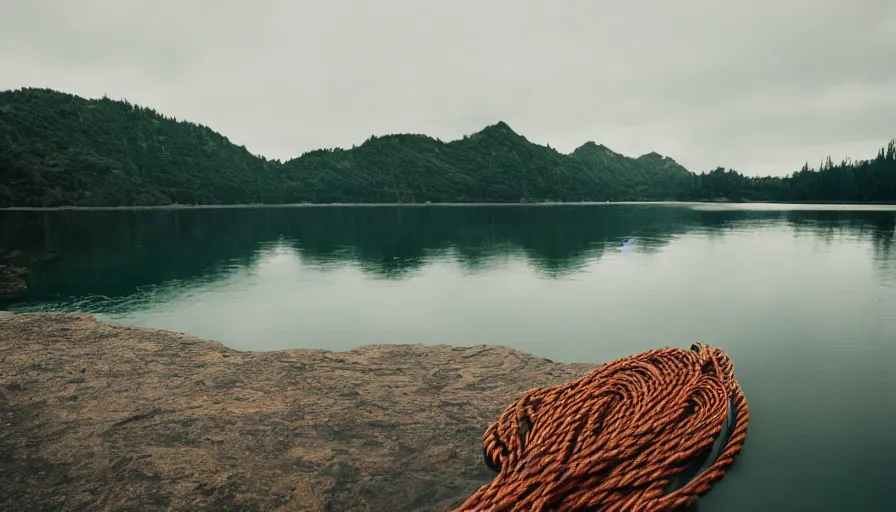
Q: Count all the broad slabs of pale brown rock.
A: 1